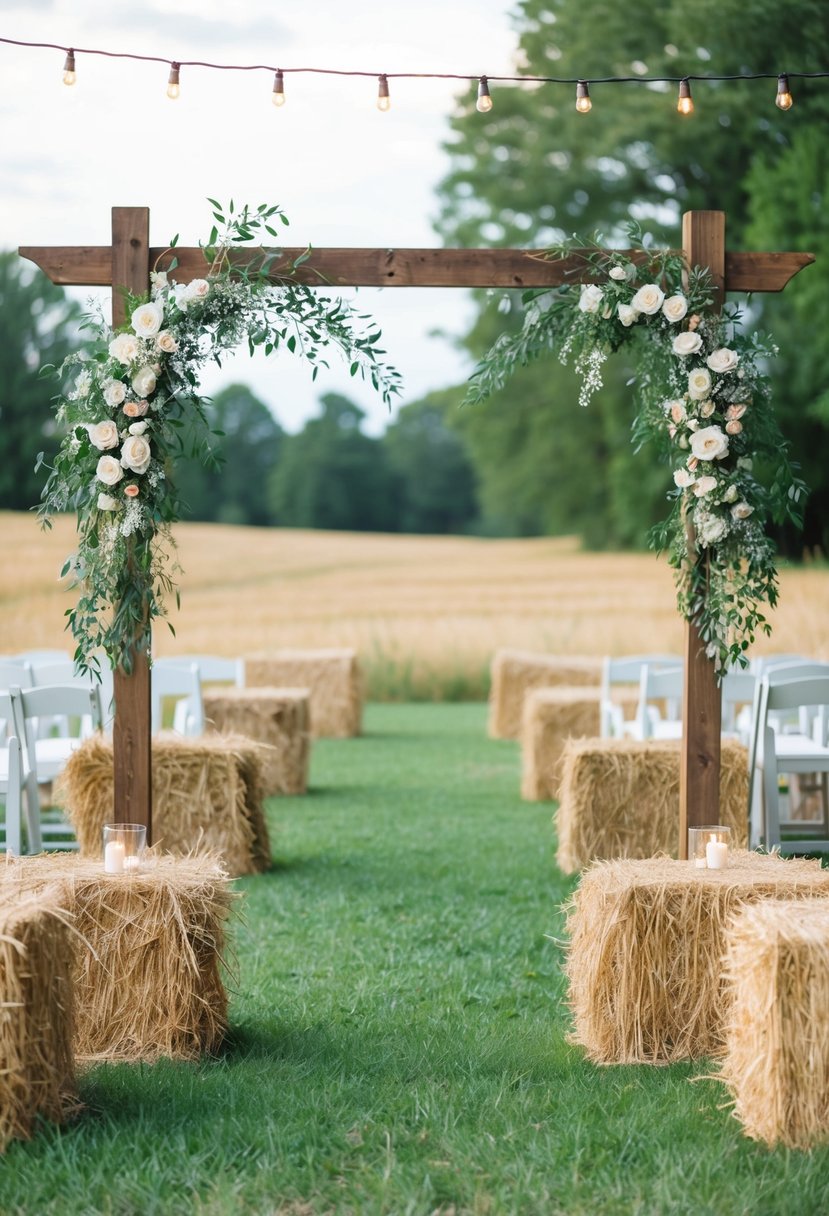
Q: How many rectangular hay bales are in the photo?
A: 10